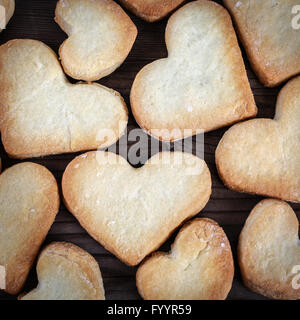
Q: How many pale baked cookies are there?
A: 12